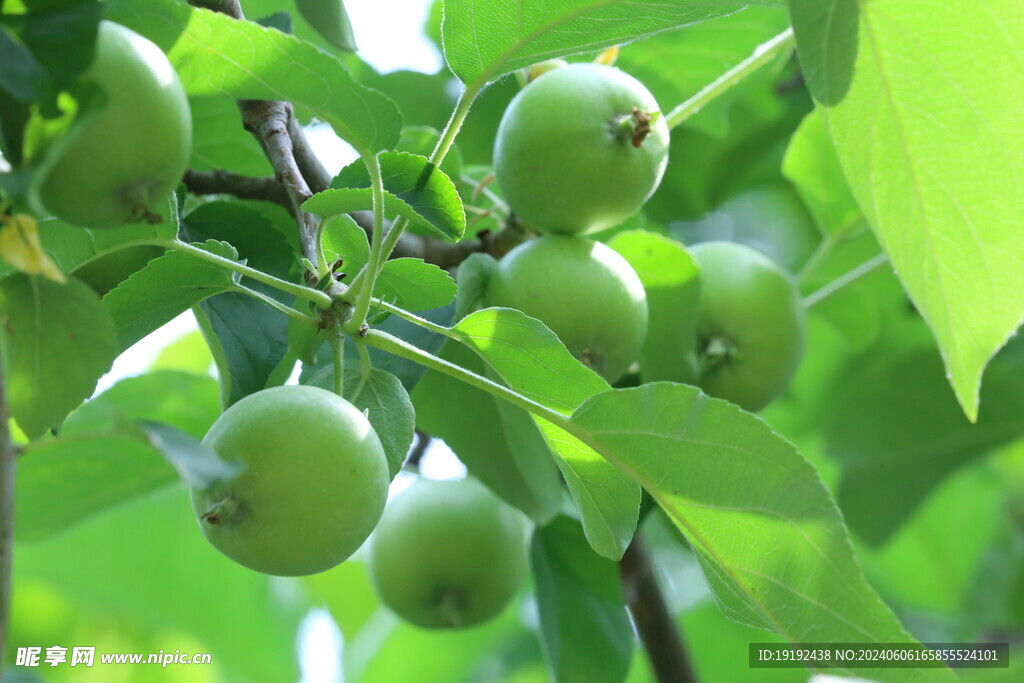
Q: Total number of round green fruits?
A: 6